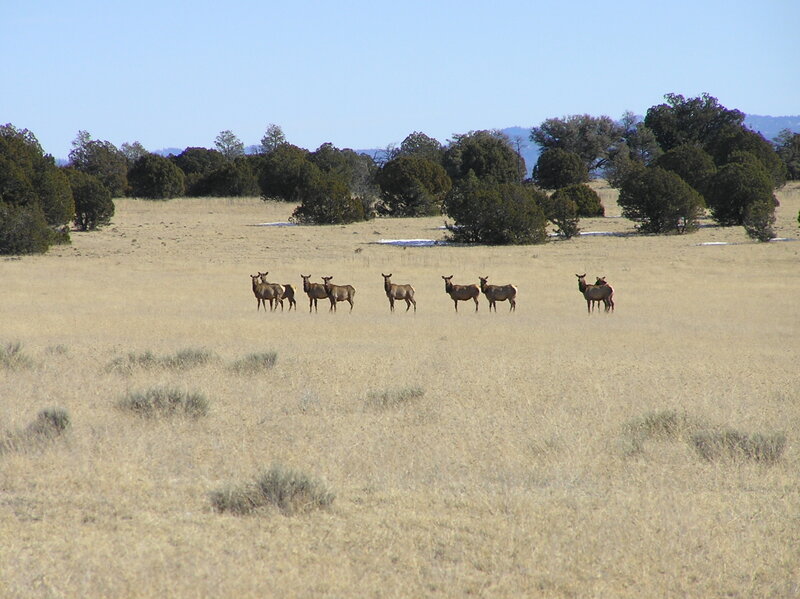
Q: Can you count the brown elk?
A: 9